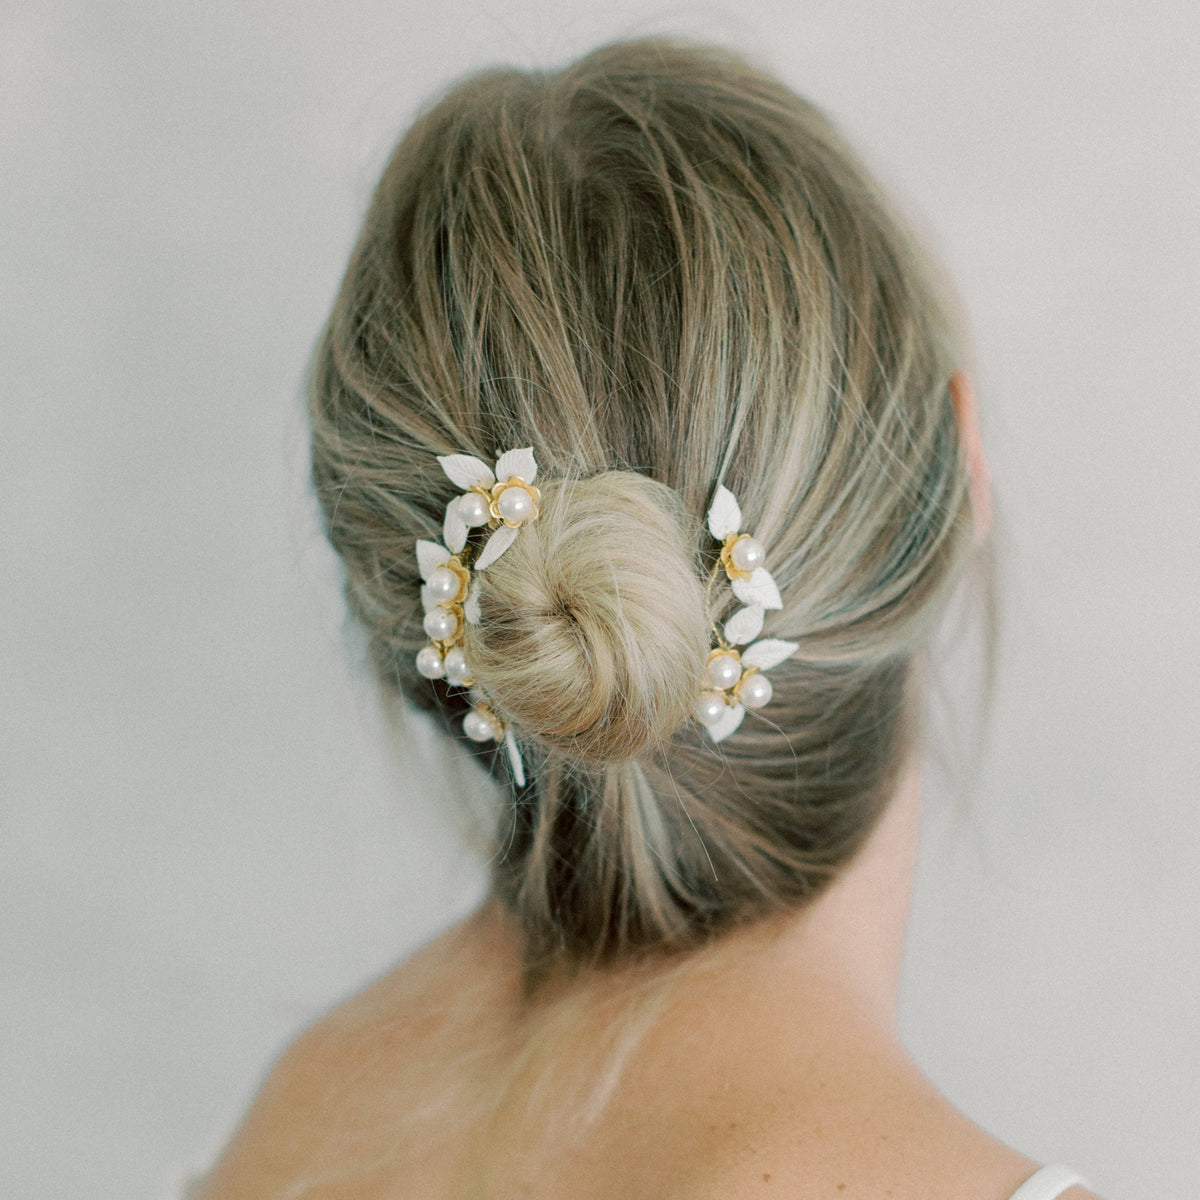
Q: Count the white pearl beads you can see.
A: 11